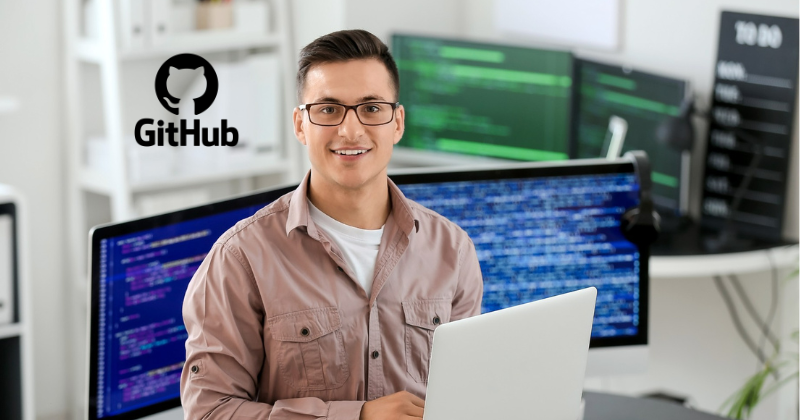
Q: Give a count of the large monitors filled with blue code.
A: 2